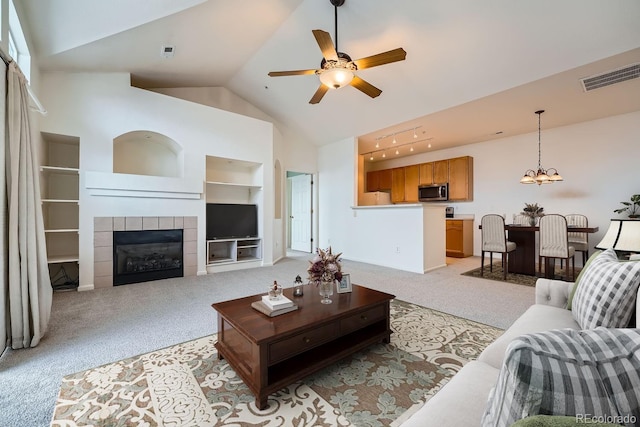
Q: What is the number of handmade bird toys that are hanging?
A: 0